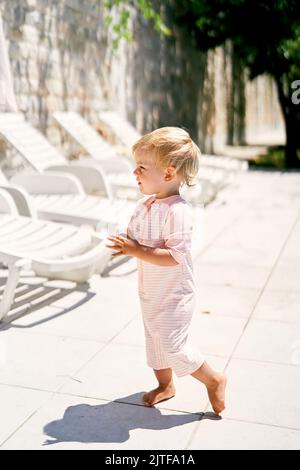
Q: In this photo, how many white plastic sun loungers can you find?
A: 4